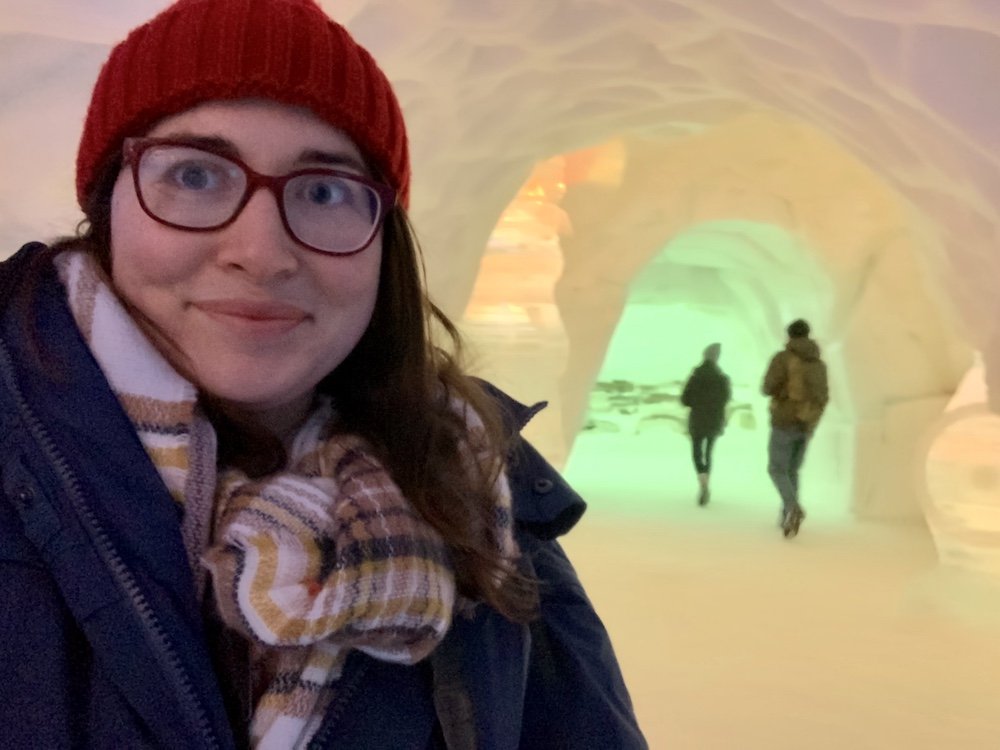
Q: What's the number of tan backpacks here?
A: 1